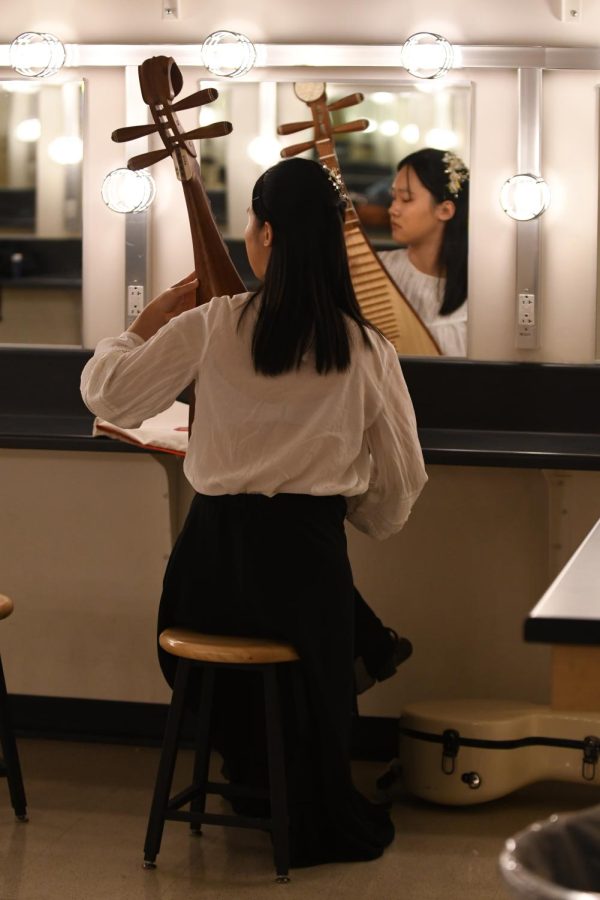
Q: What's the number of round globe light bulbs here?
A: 5